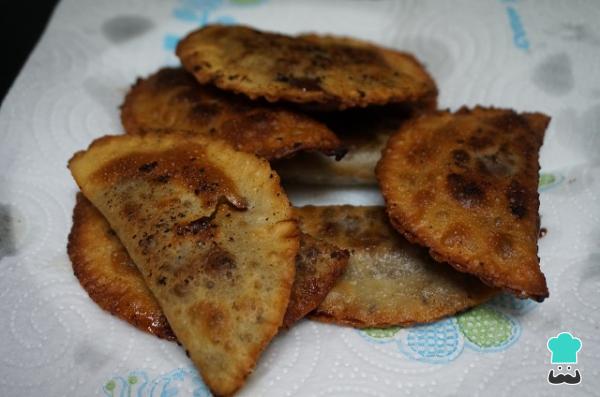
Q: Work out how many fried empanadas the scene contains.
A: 7